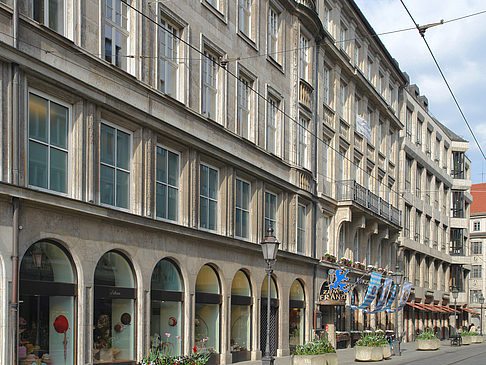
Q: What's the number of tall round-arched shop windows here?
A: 7